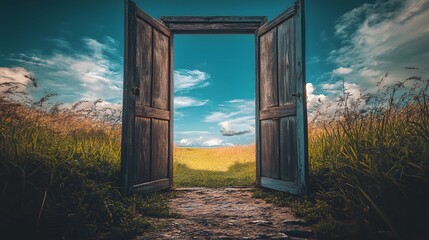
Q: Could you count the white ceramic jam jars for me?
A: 0